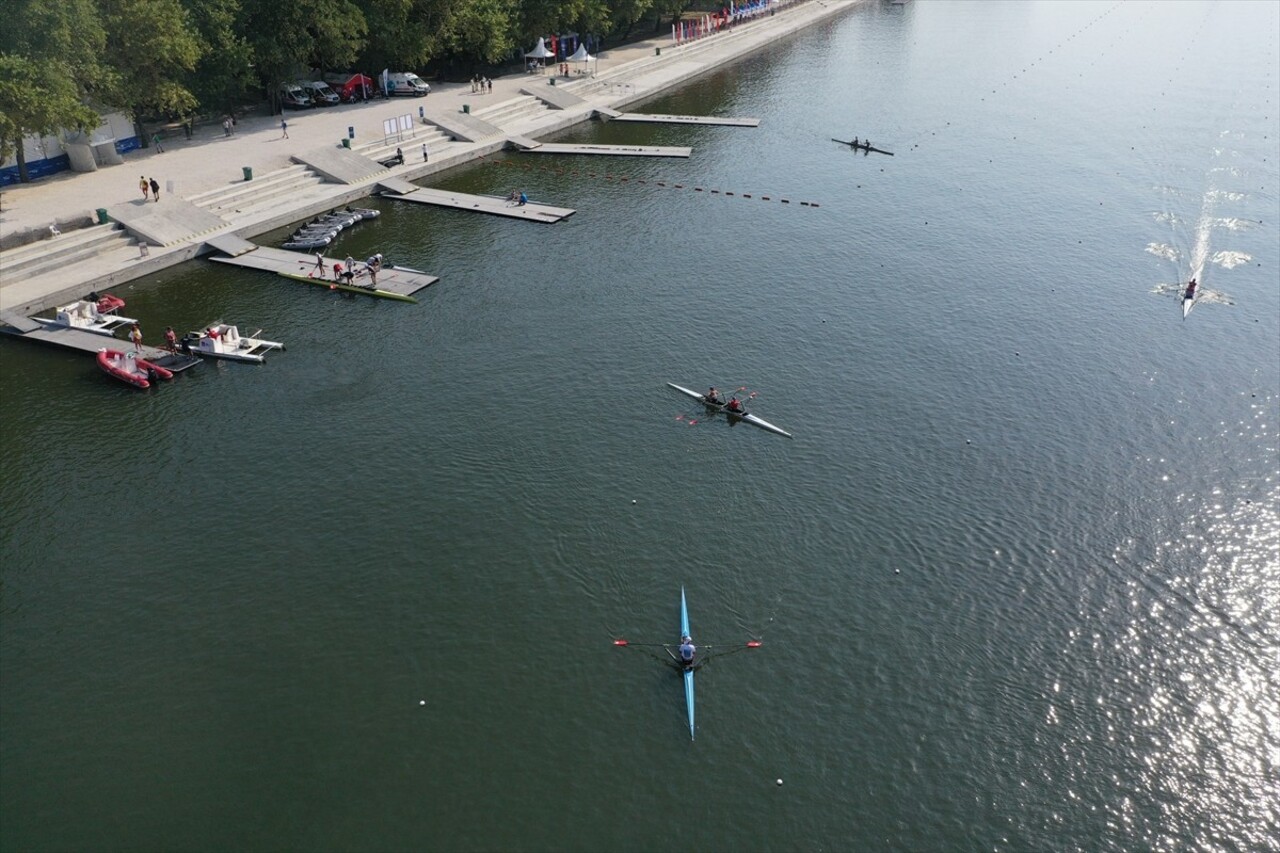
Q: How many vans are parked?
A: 3